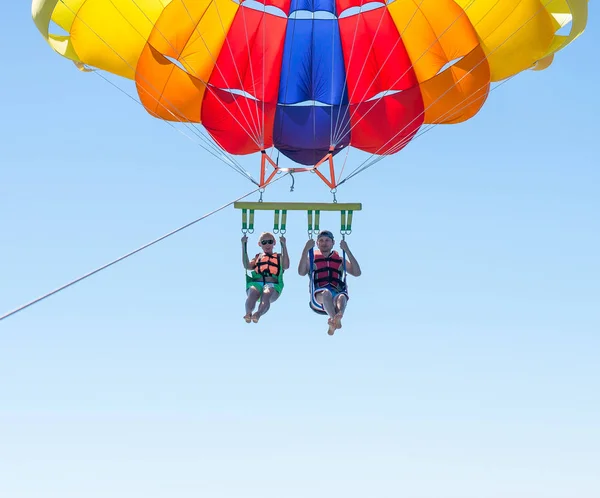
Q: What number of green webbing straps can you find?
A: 8